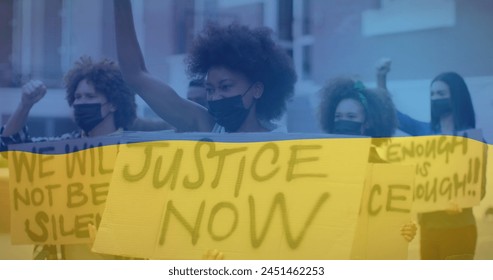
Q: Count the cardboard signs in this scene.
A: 4